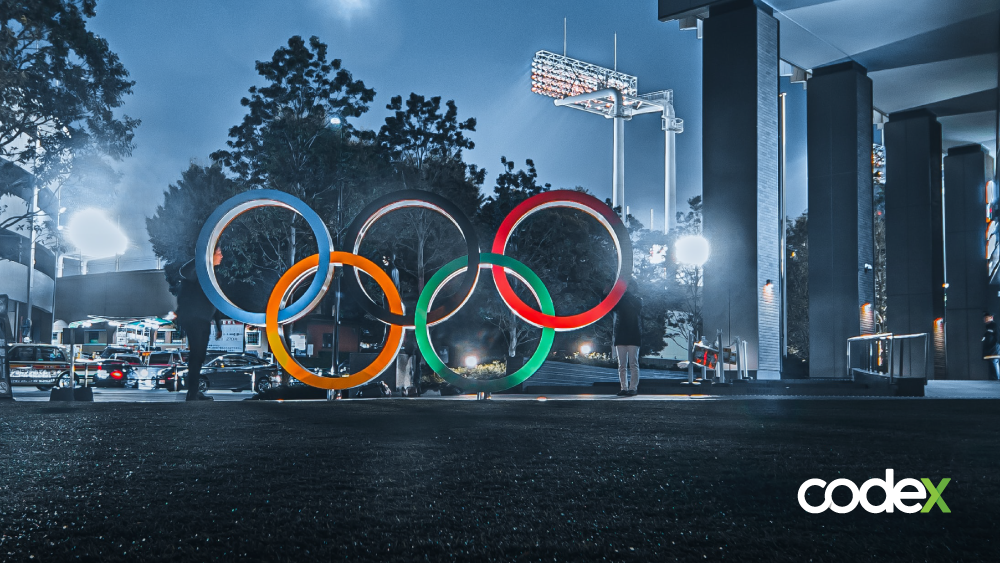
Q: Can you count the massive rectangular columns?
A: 4